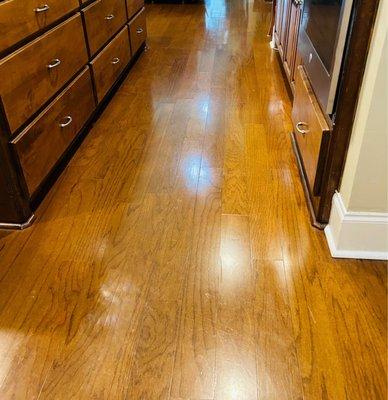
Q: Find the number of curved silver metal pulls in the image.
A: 7